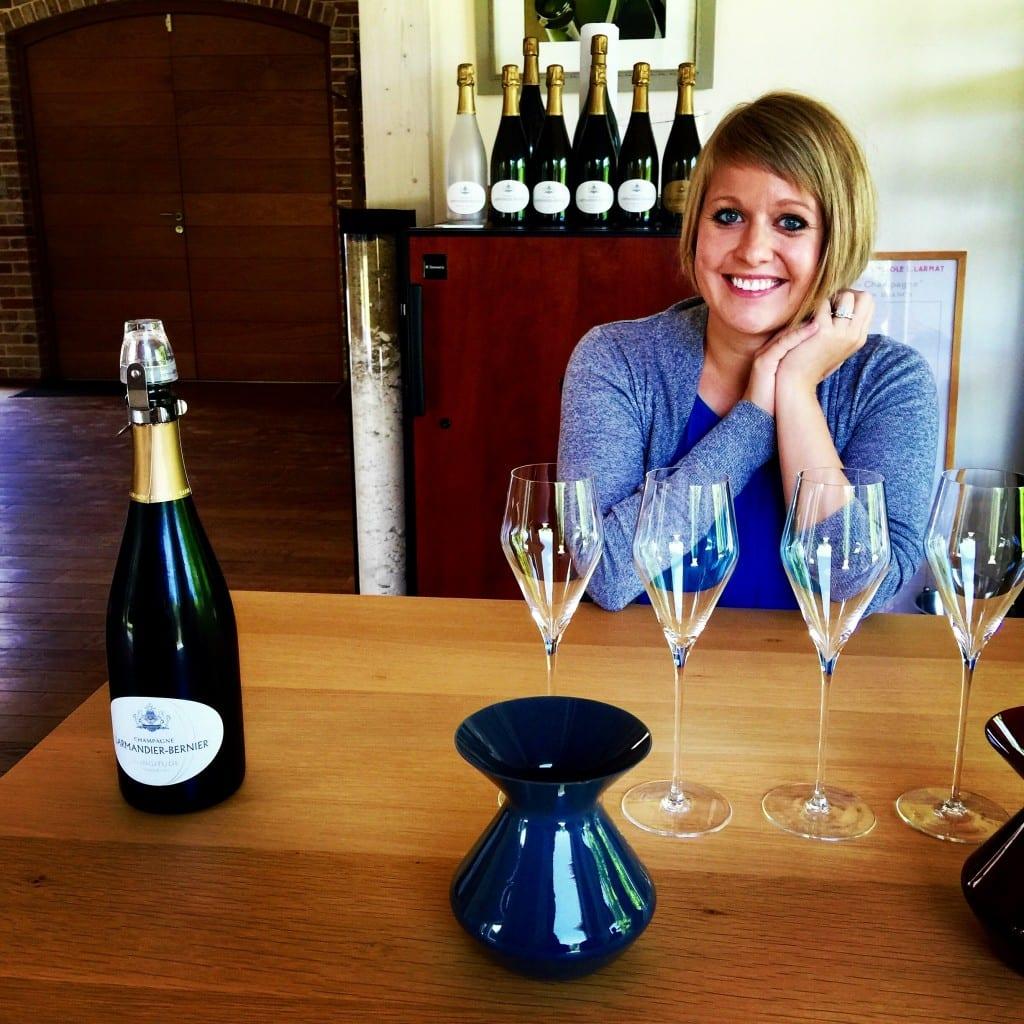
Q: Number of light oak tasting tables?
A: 1